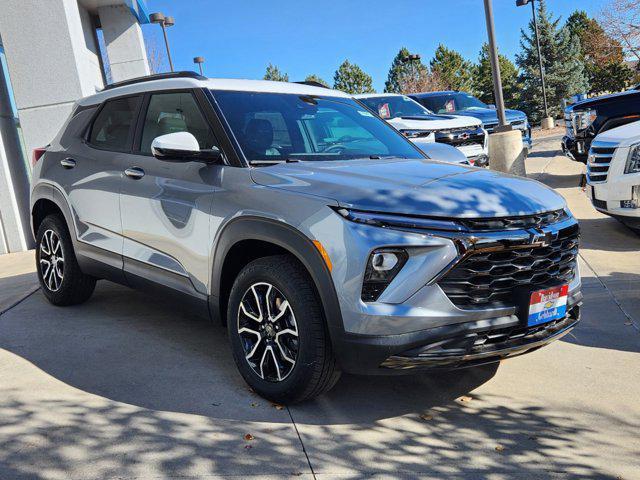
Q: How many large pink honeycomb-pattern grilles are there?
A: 0